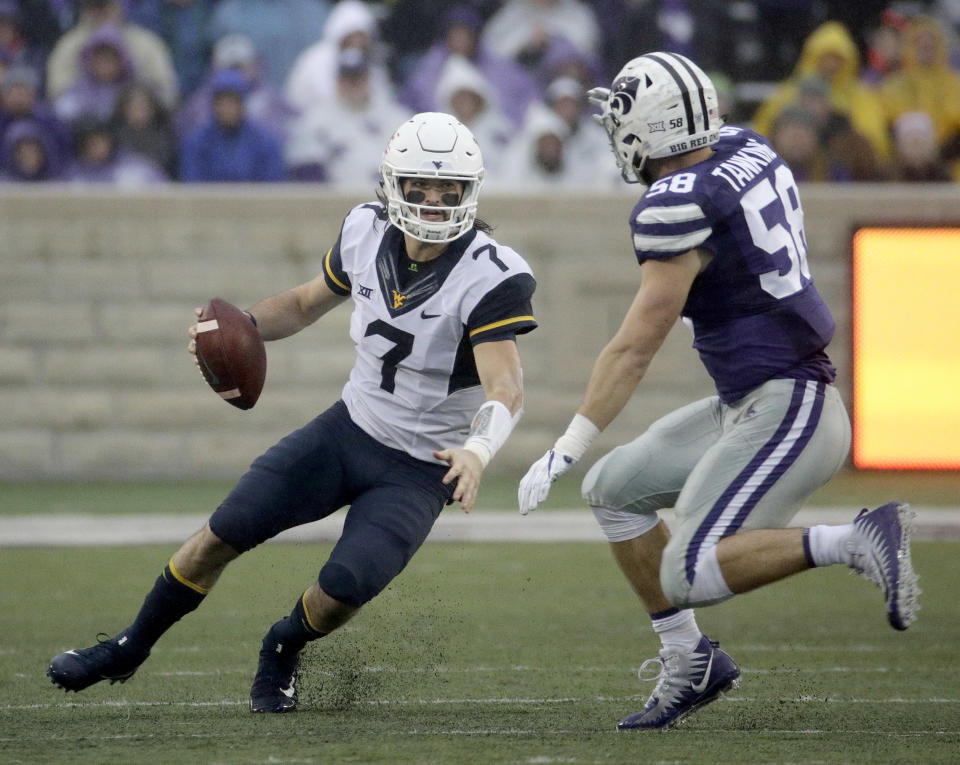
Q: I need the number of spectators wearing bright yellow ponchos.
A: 2